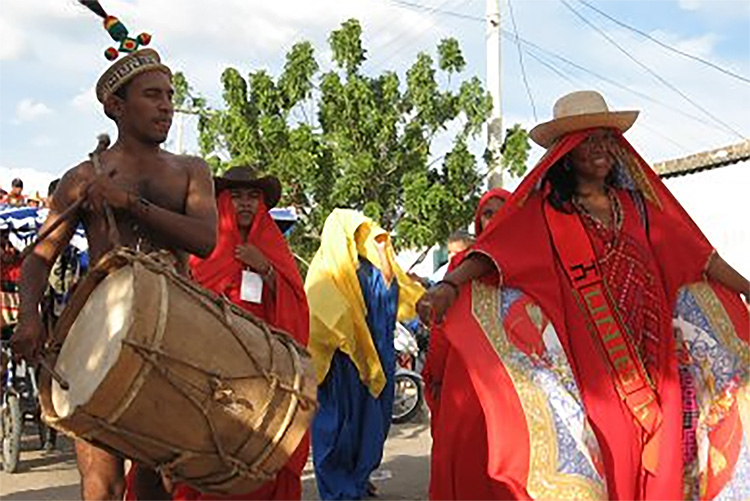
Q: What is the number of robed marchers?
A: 4